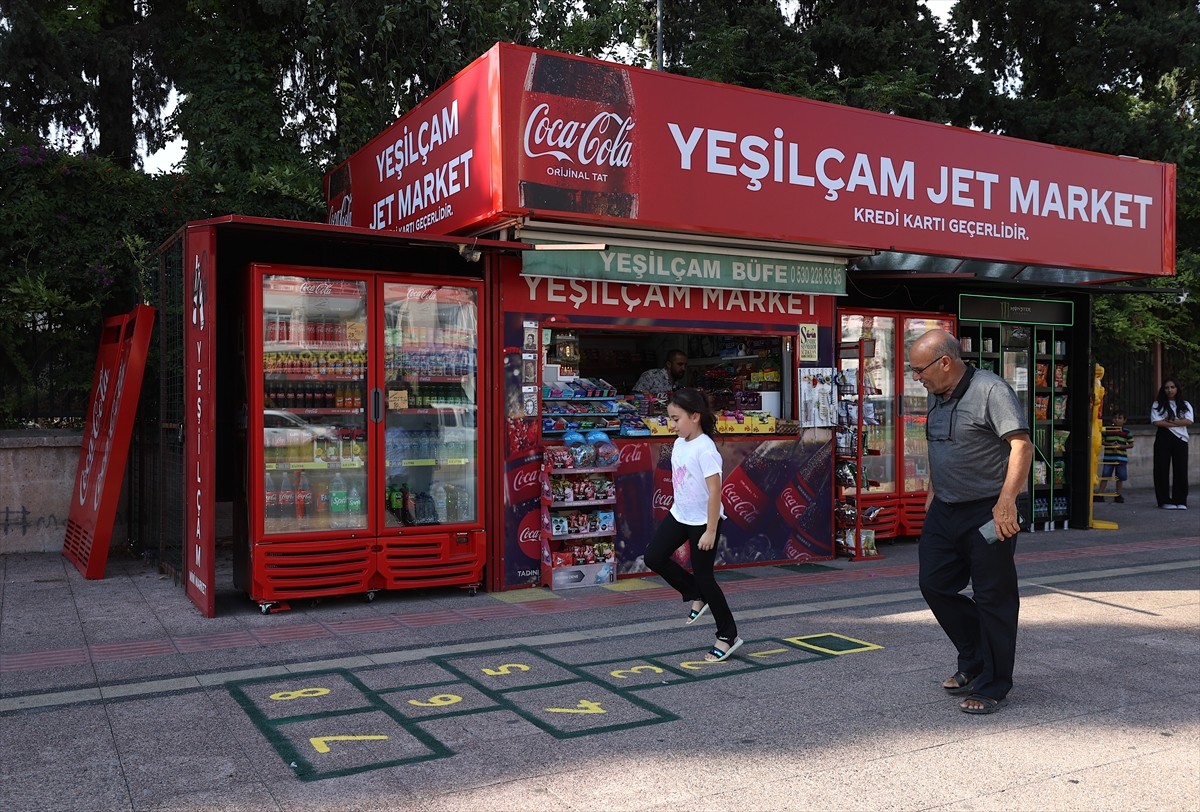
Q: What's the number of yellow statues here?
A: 1